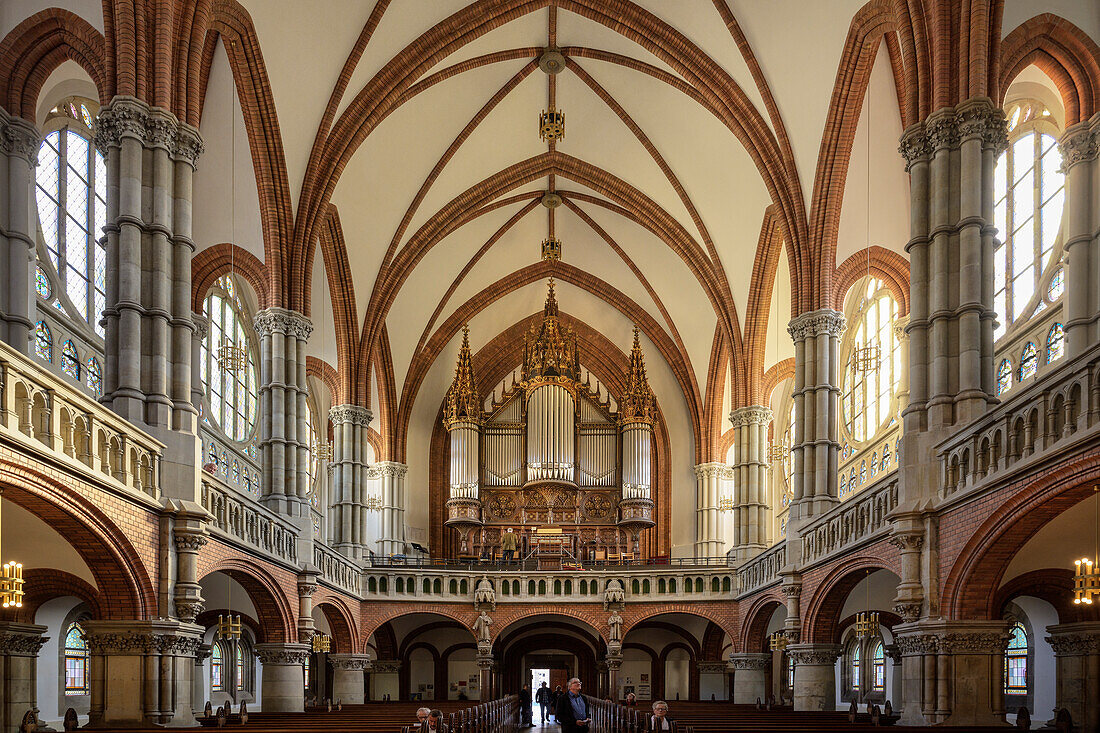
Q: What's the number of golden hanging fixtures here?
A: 14